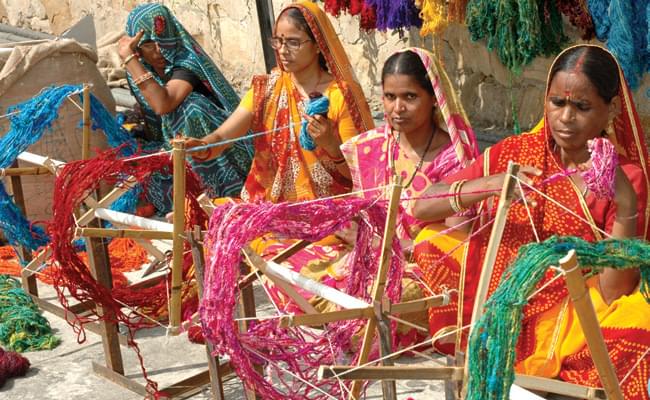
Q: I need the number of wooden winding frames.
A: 4